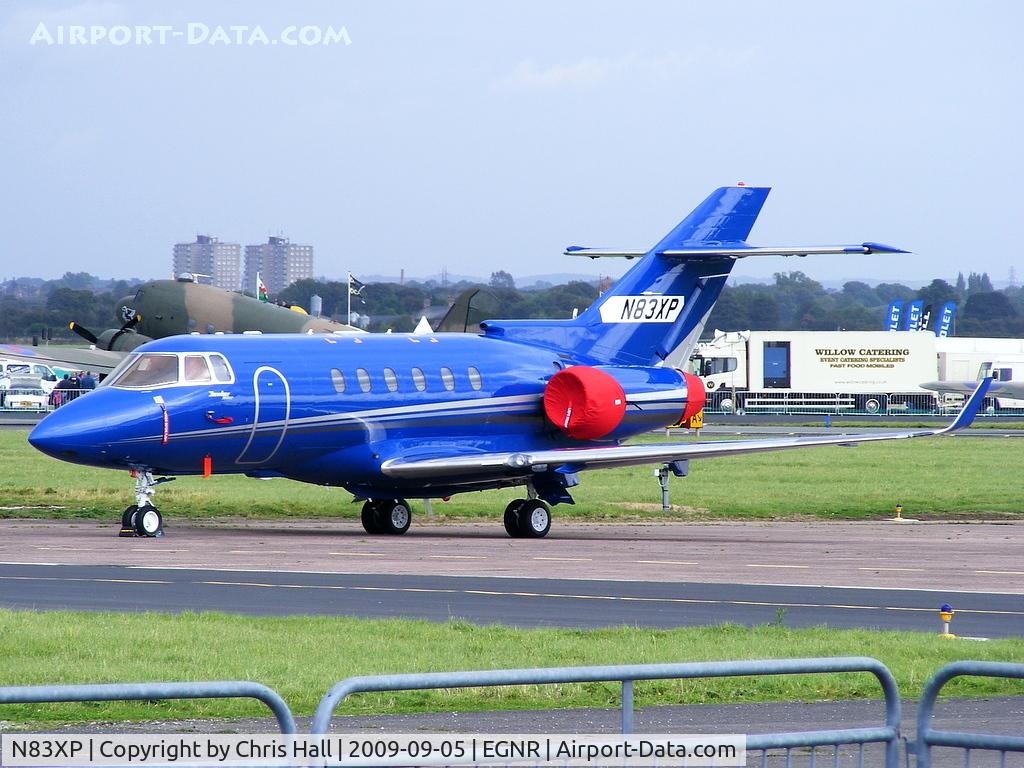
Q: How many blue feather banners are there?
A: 3